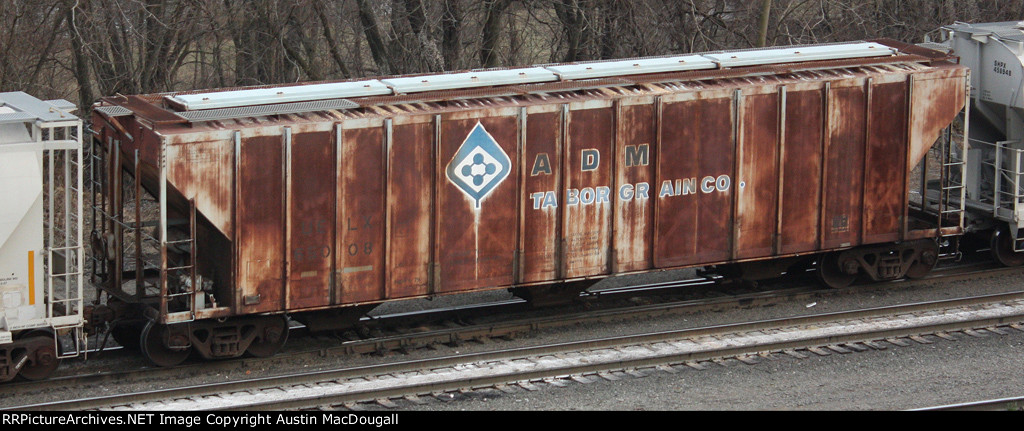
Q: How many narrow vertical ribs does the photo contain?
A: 14